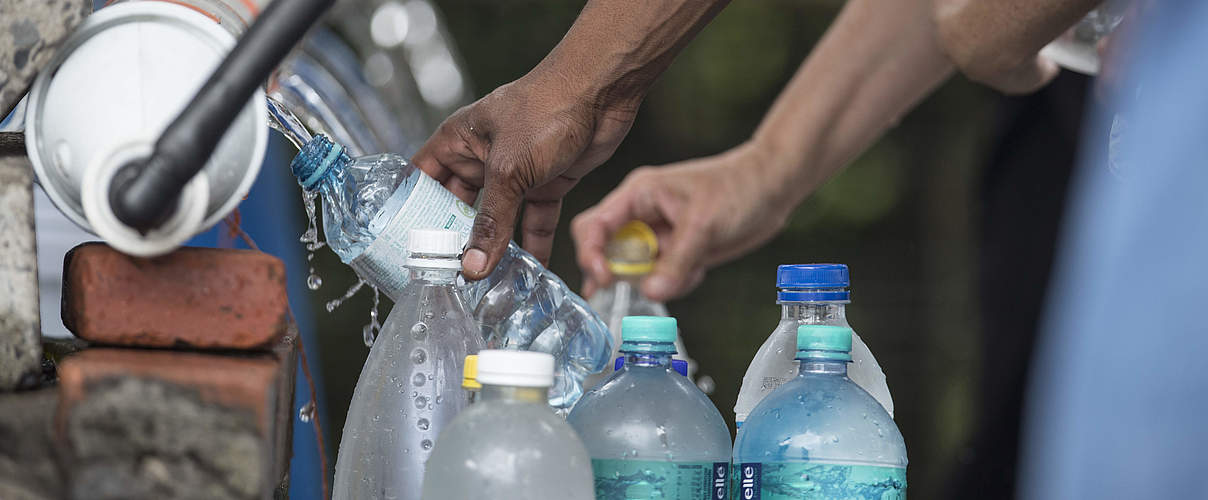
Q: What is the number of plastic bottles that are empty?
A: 0